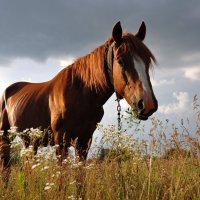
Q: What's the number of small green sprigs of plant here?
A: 1